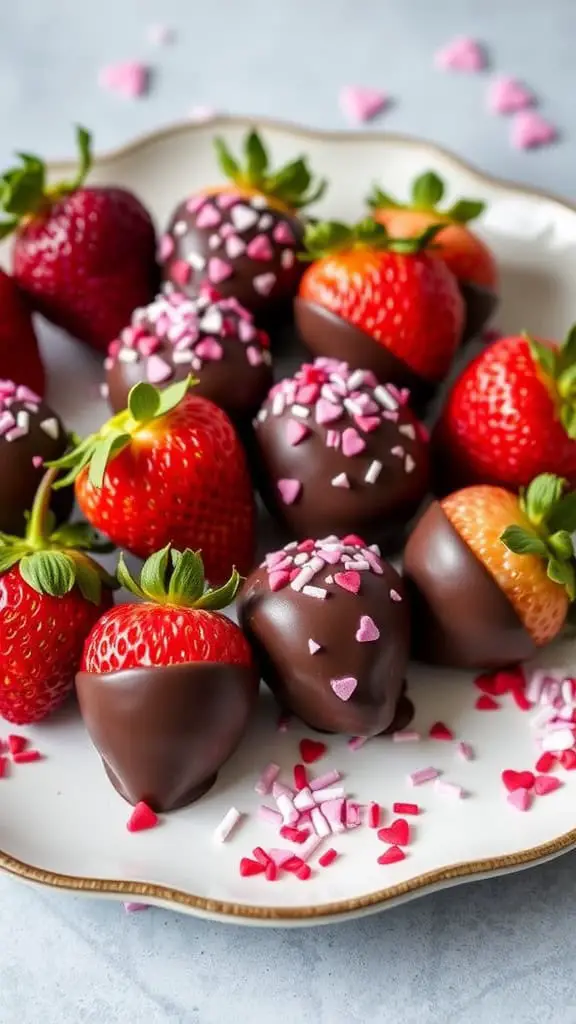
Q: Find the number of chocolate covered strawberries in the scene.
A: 9